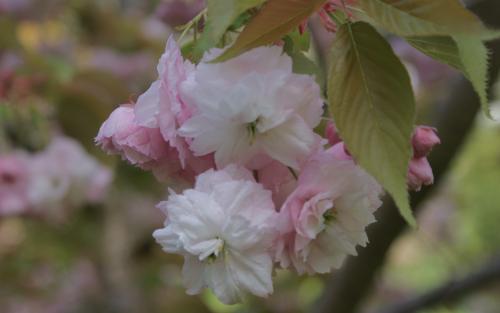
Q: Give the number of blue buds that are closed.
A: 0